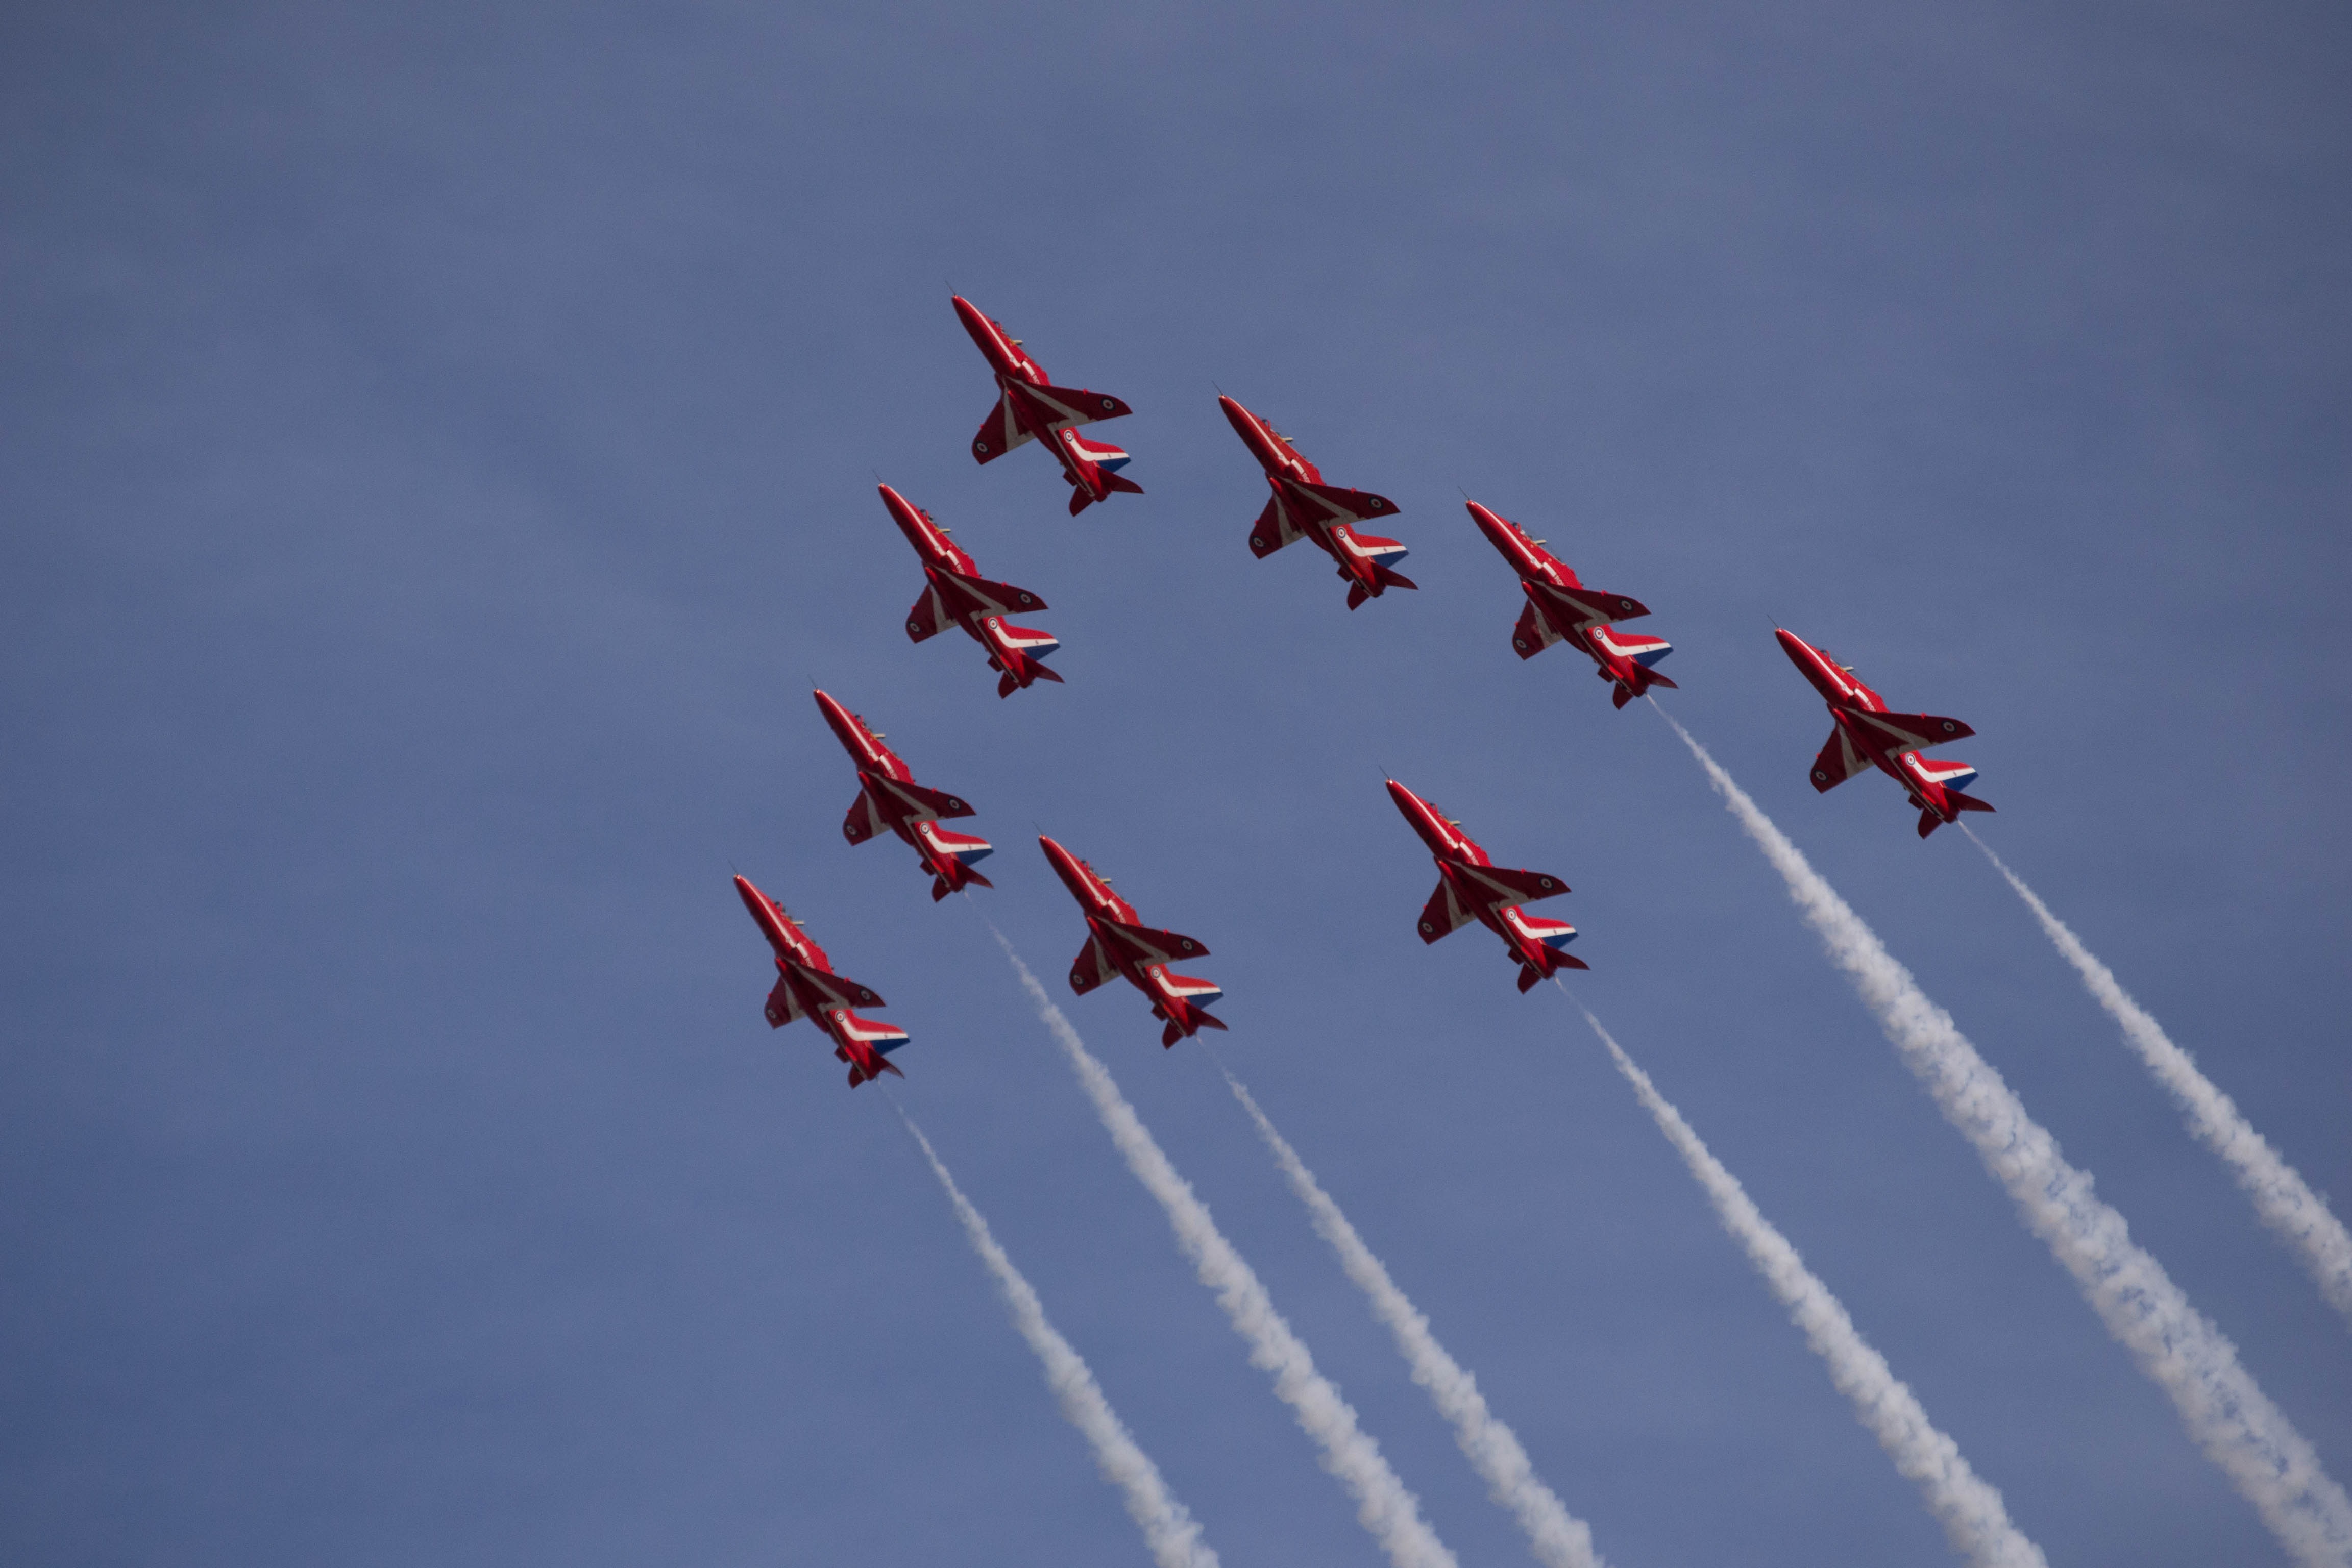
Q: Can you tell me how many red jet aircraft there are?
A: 9